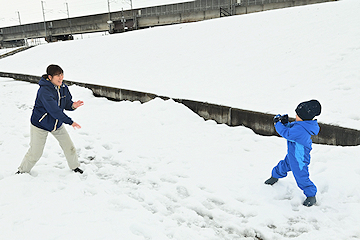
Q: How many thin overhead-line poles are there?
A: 5